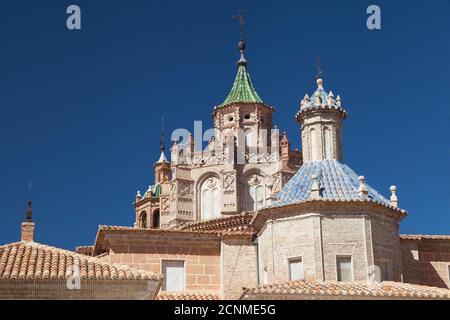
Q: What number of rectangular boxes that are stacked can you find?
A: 0